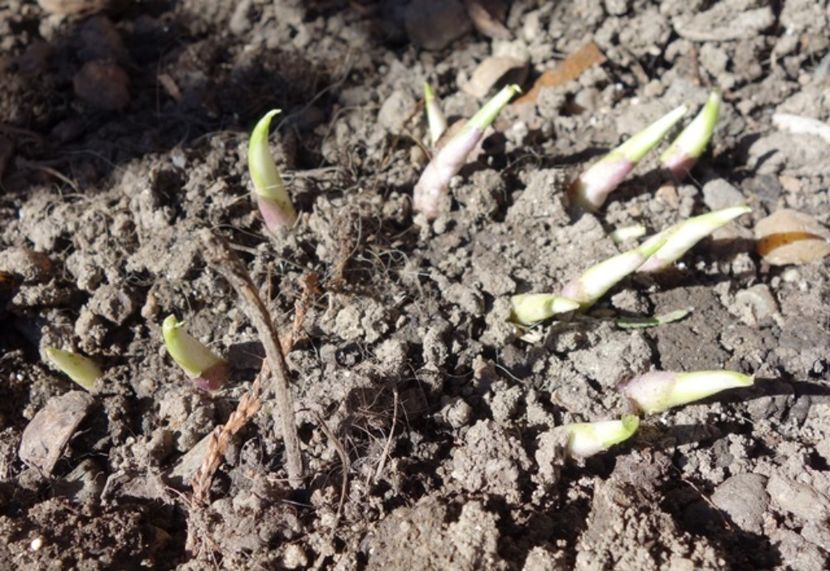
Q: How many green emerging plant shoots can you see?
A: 12